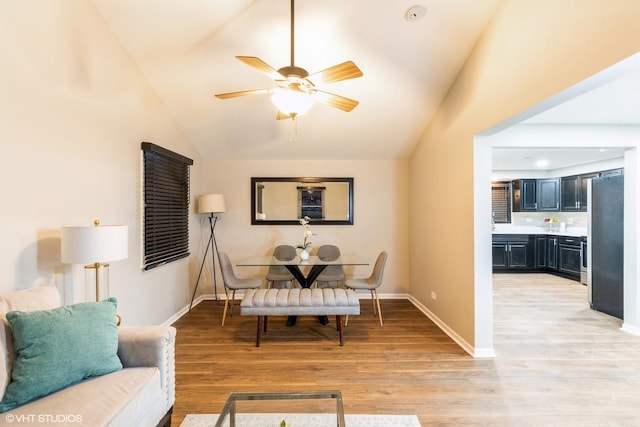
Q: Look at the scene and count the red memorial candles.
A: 0